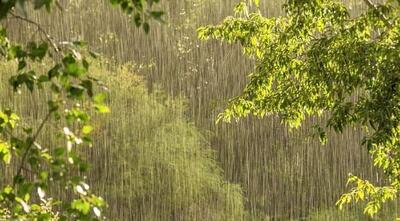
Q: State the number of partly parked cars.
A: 0